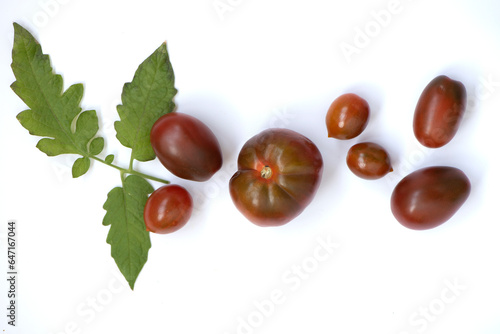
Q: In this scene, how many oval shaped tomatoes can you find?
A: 6